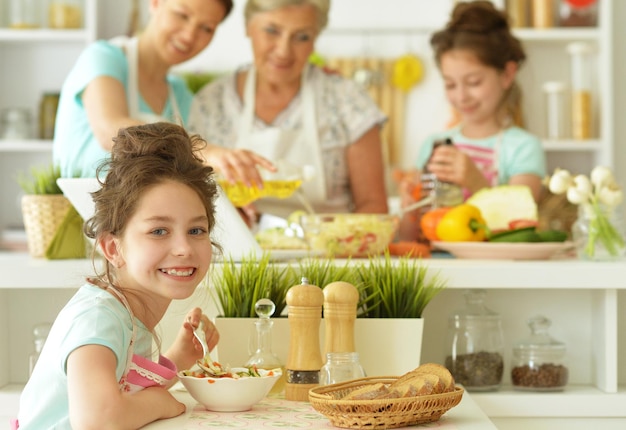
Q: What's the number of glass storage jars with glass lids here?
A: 2